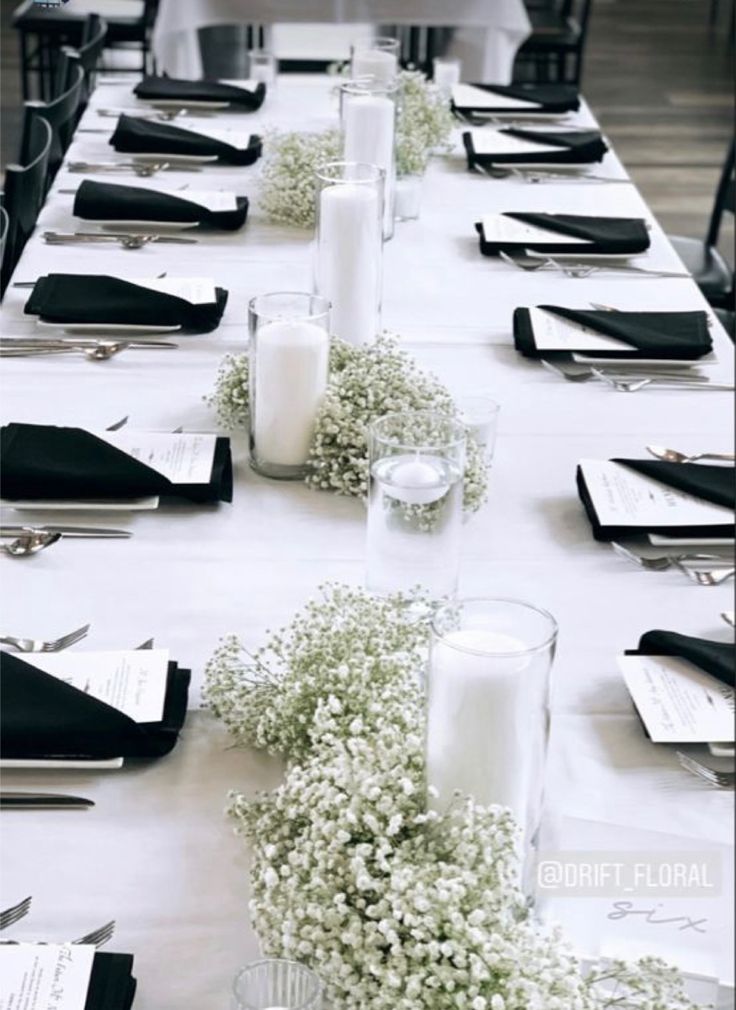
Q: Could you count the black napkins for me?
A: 13